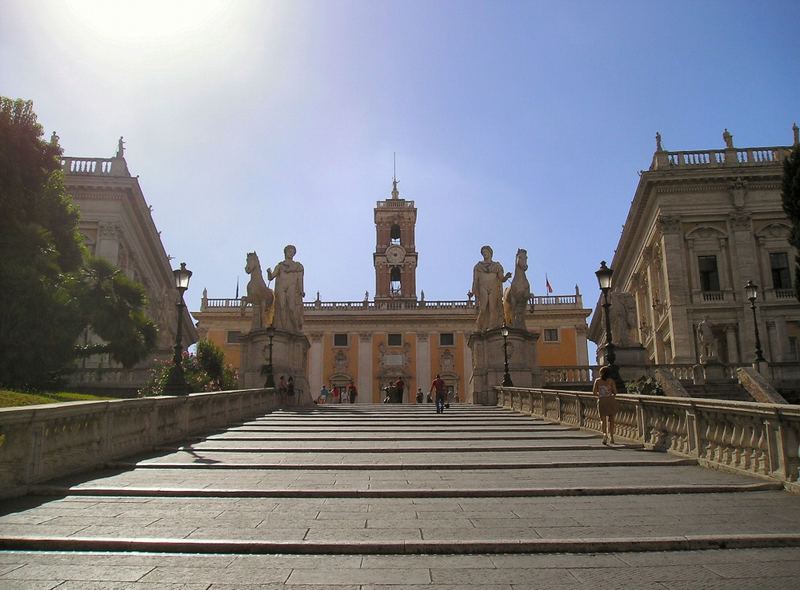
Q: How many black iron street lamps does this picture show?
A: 5